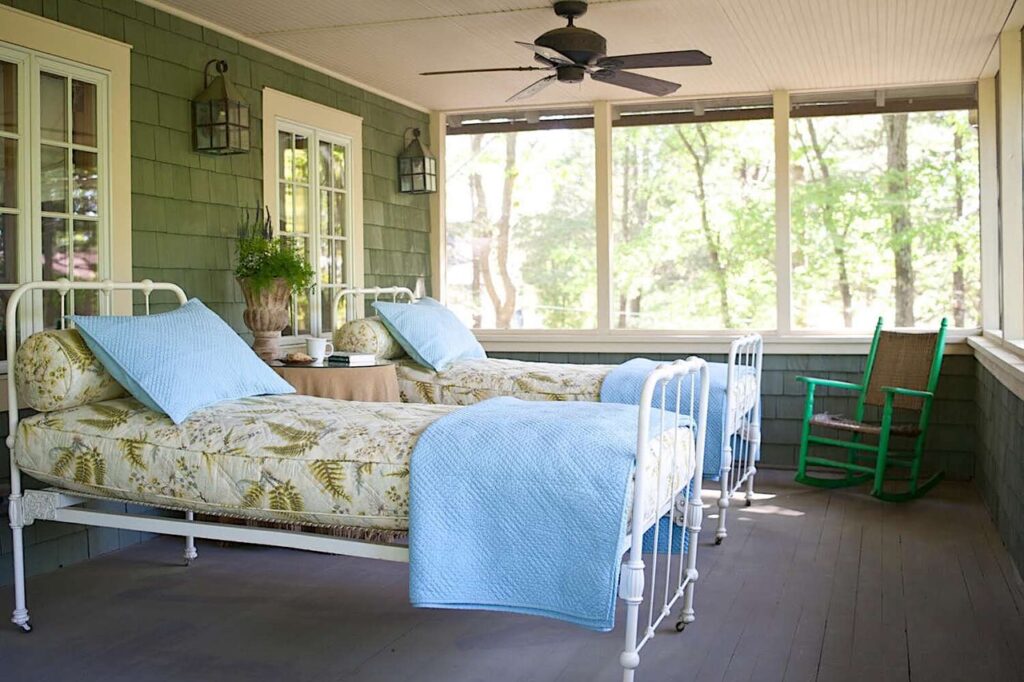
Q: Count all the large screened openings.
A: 3